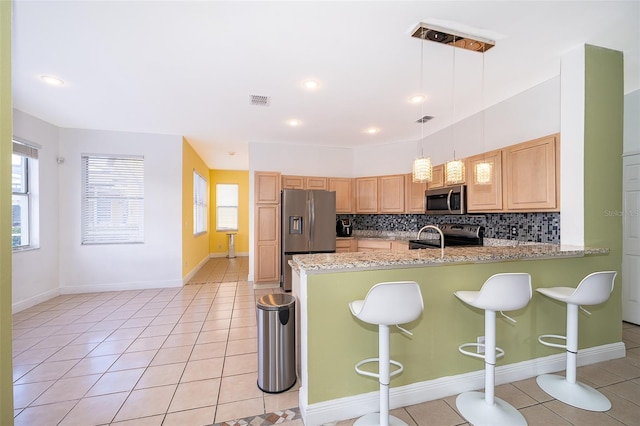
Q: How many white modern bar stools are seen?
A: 3